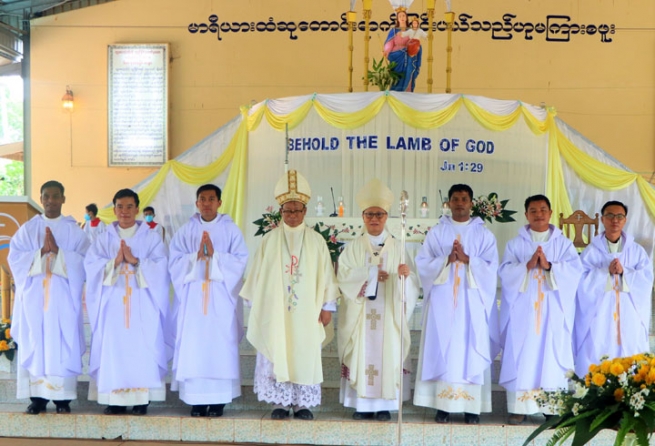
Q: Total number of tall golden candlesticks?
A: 4